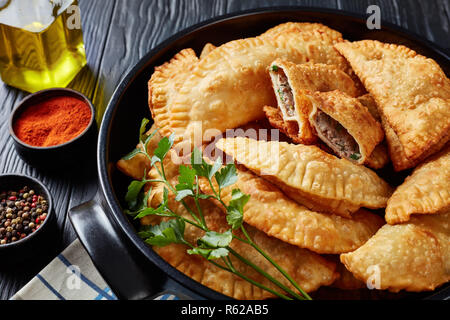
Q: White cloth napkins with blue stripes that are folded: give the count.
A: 1